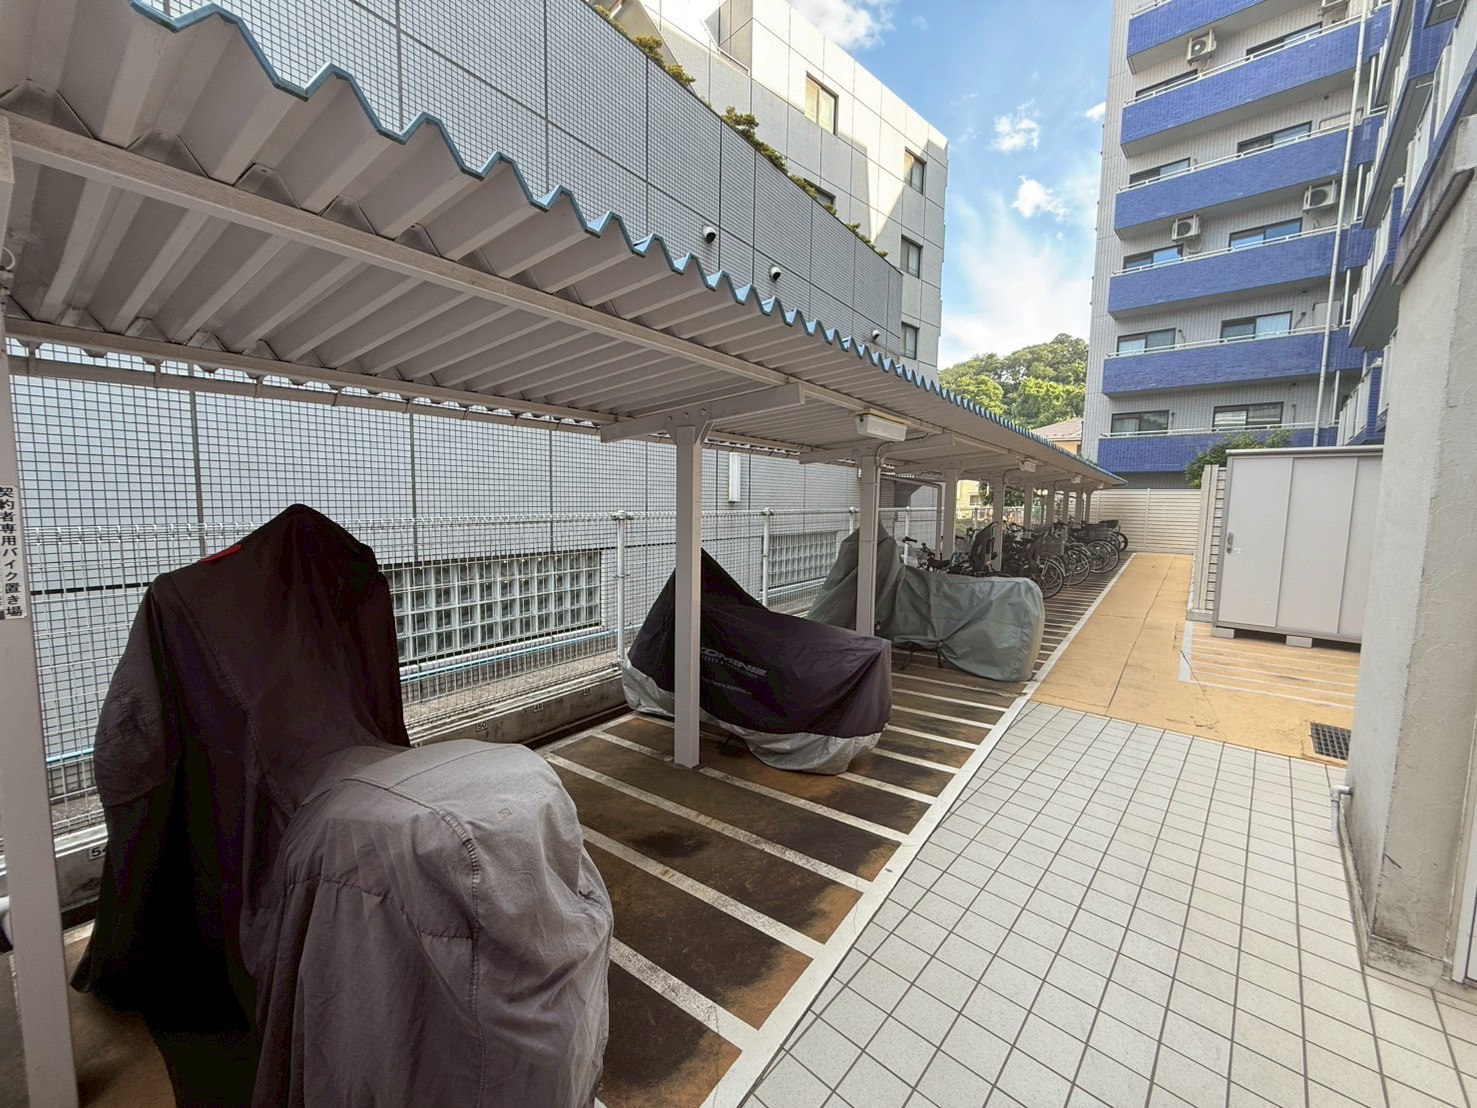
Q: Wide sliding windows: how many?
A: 10